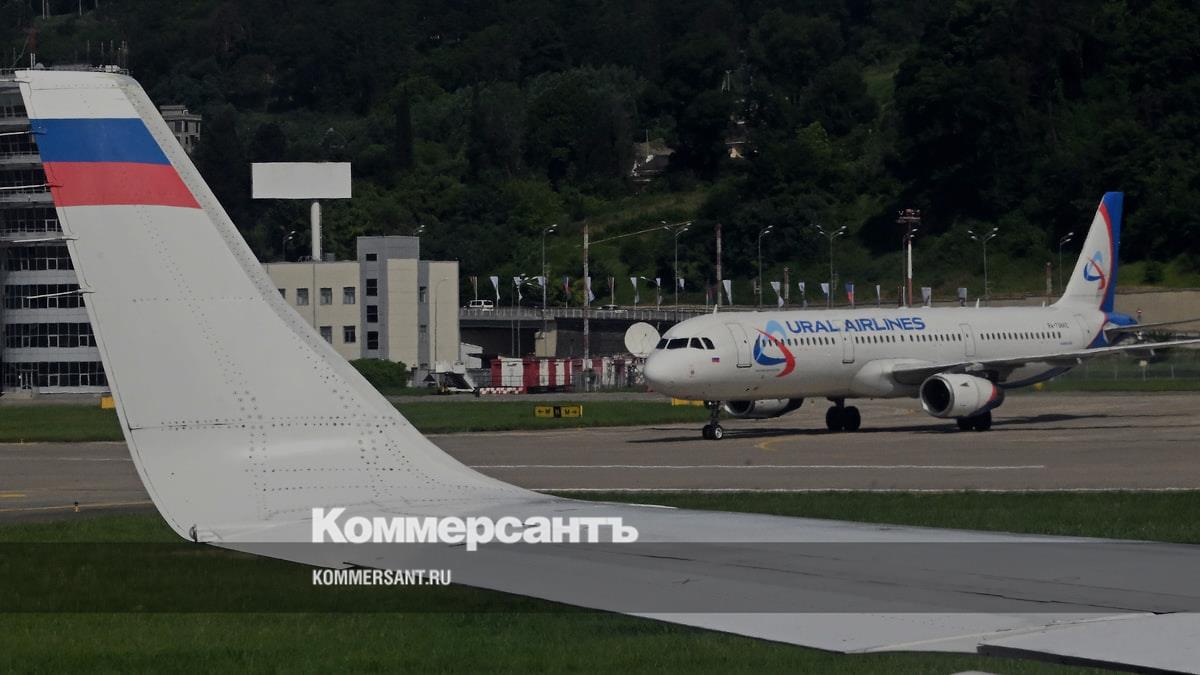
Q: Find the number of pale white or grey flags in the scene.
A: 14